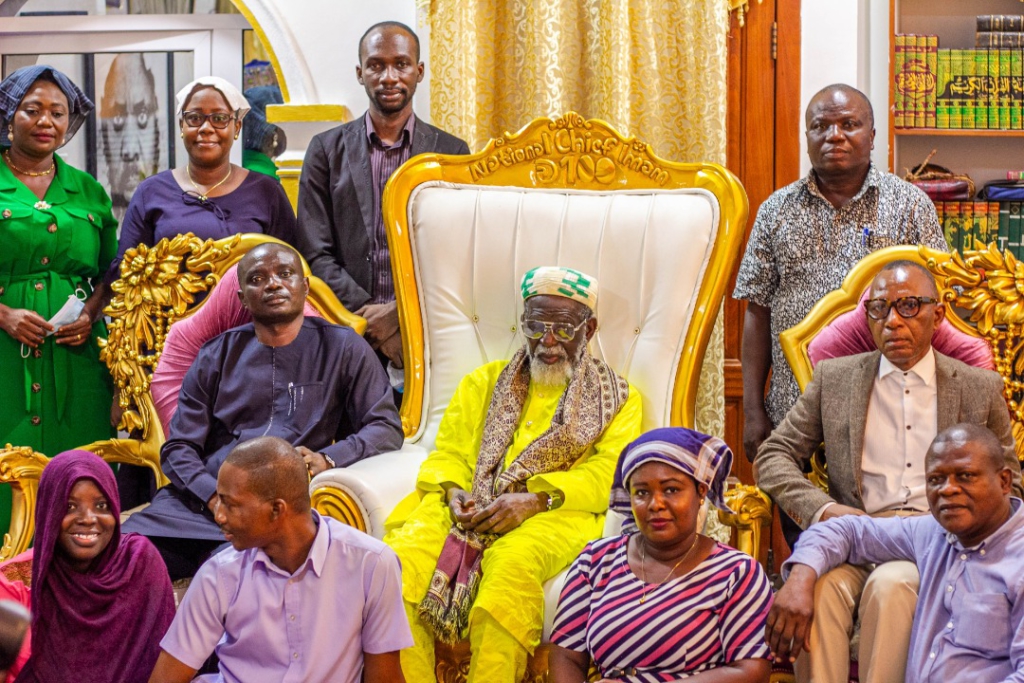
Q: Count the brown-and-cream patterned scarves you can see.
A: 1